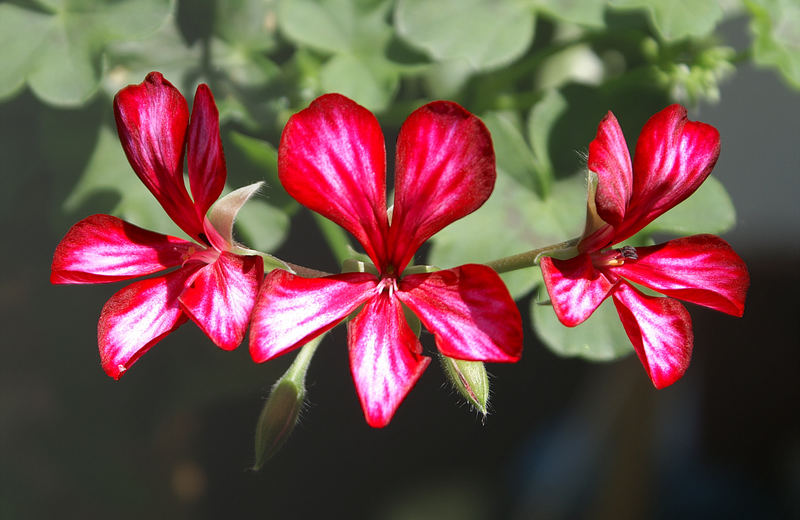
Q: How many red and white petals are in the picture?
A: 15